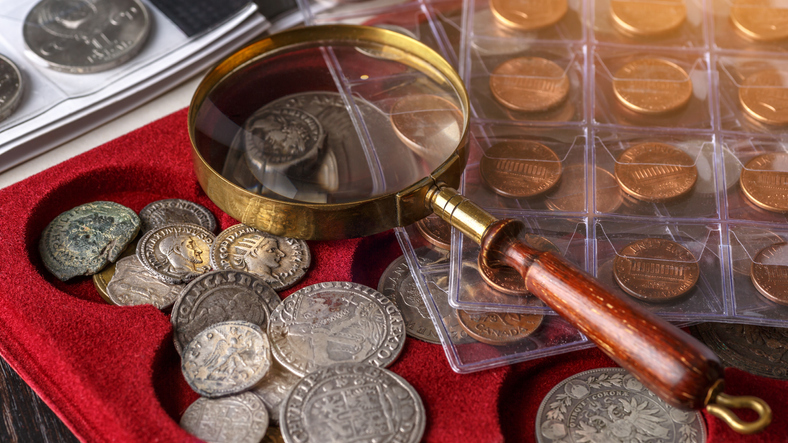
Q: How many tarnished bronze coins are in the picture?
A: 1